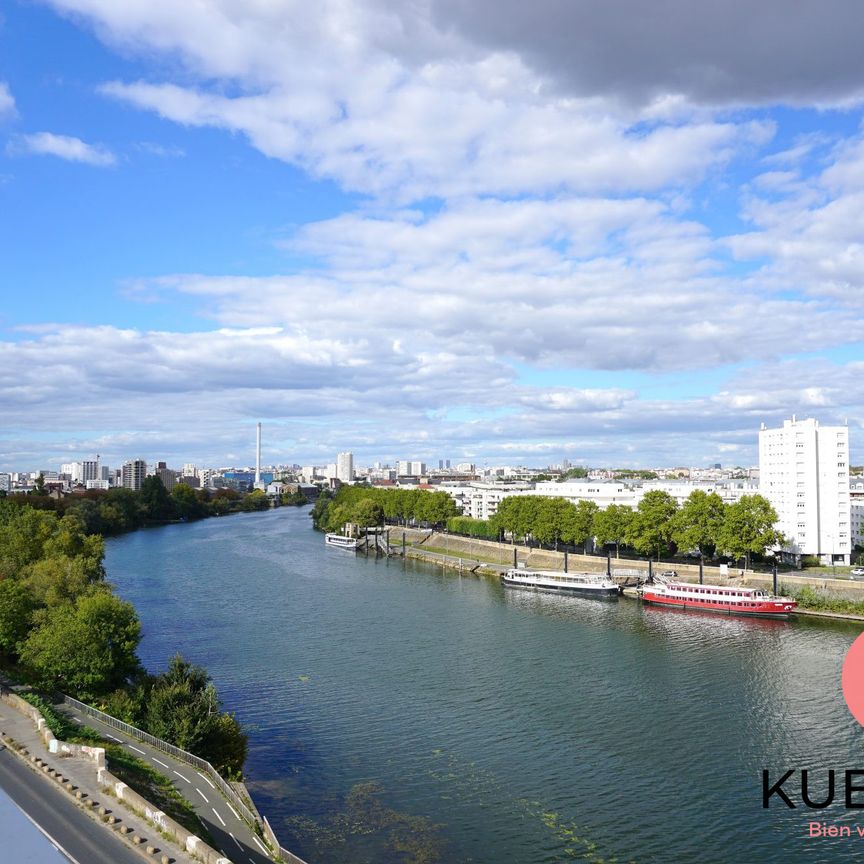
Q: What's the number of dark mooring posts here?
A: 10